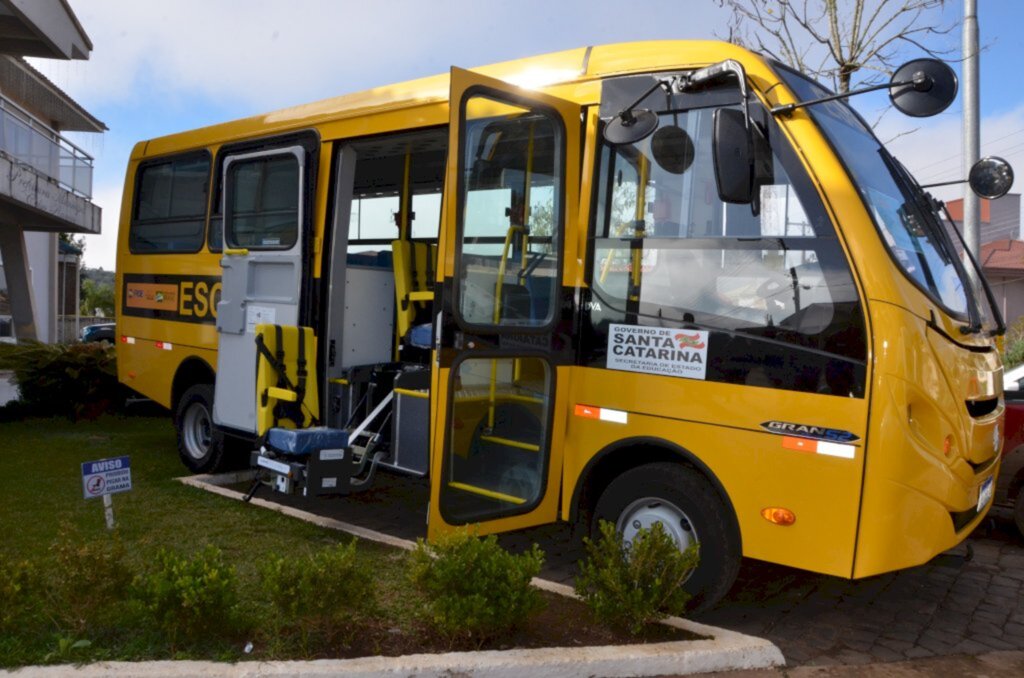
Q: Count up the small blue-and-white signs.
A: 1